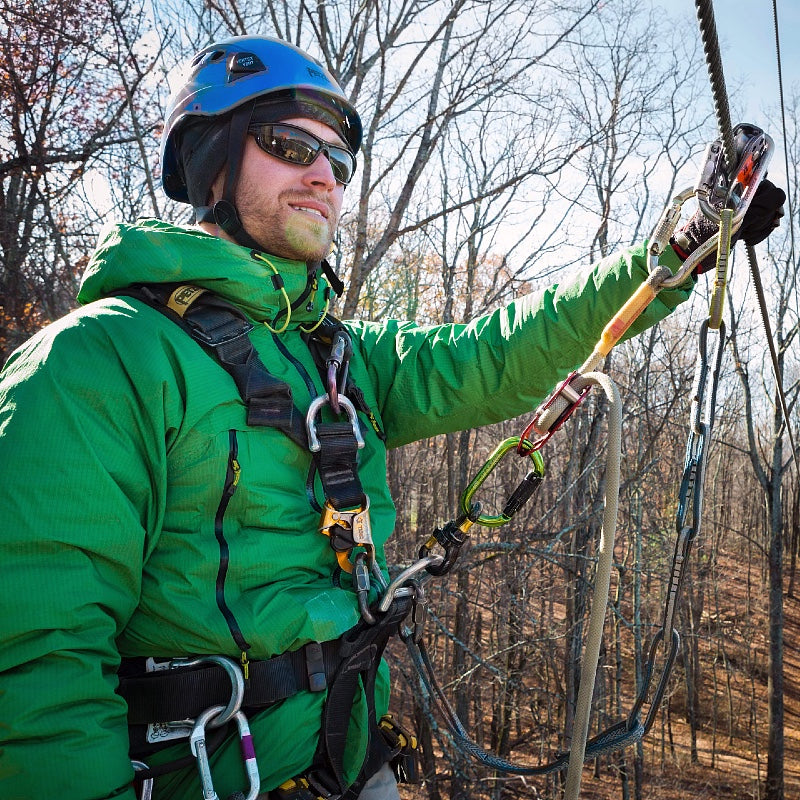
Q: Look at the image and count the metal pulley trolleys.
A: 1